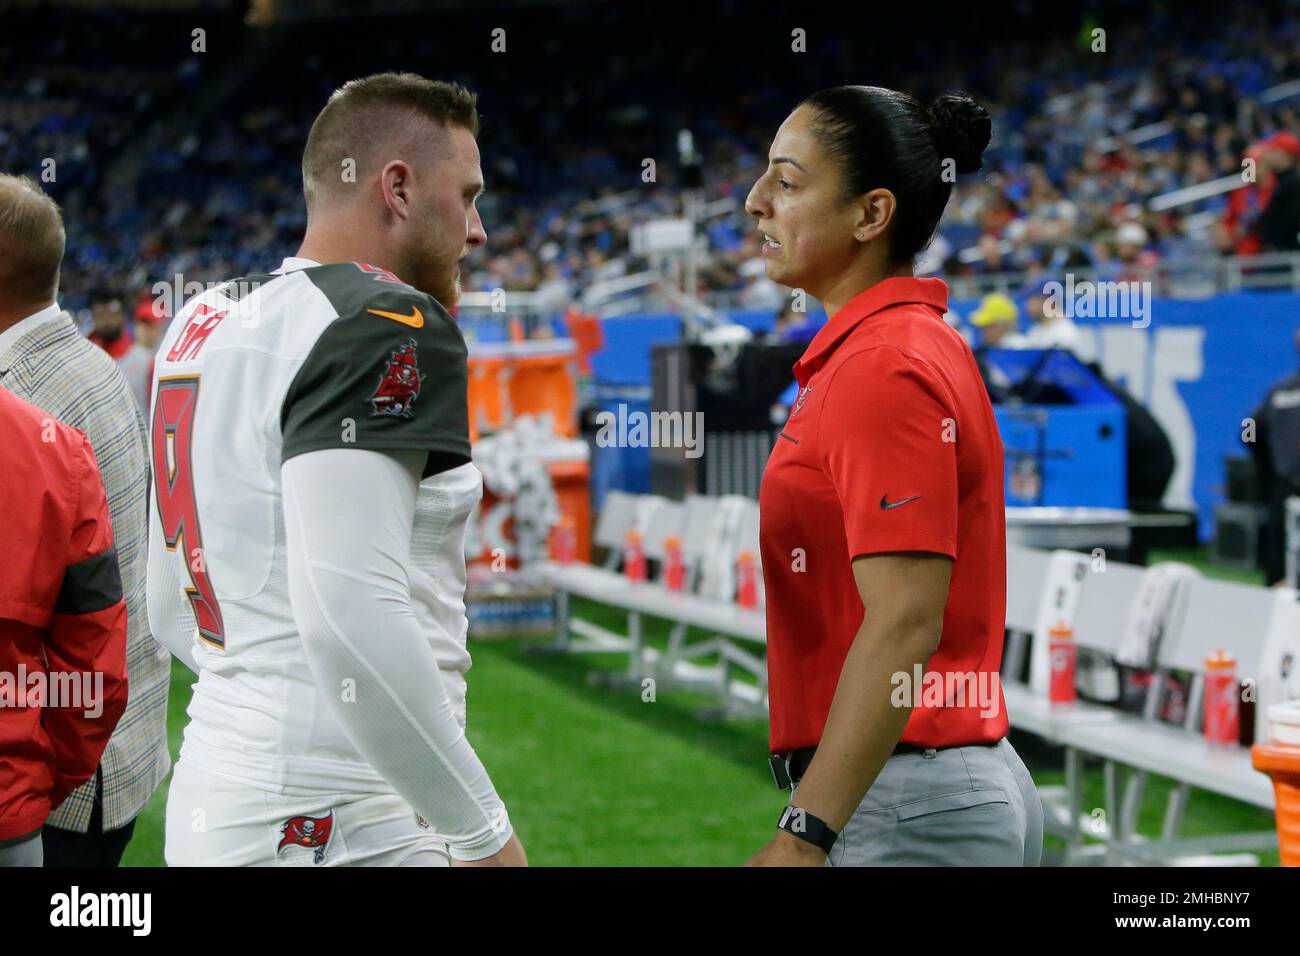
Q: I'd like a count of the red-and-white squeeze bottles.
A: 6